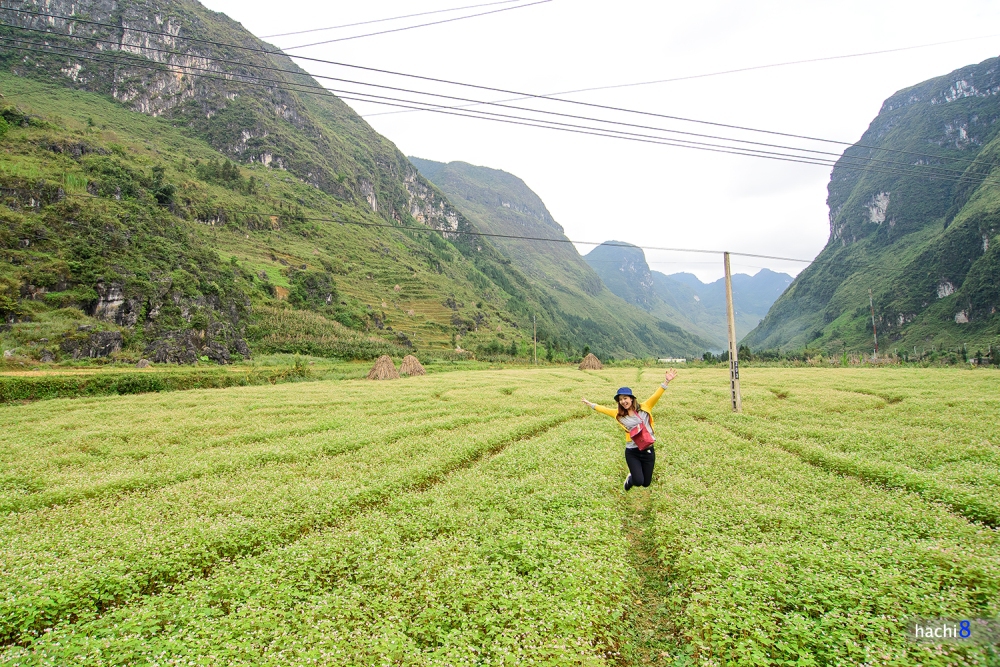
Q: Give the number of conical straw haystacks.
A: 3